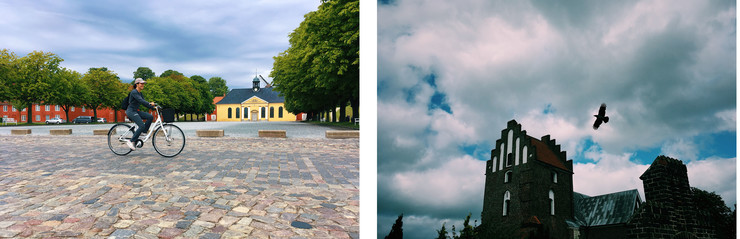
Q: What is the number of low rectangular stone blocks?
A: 7